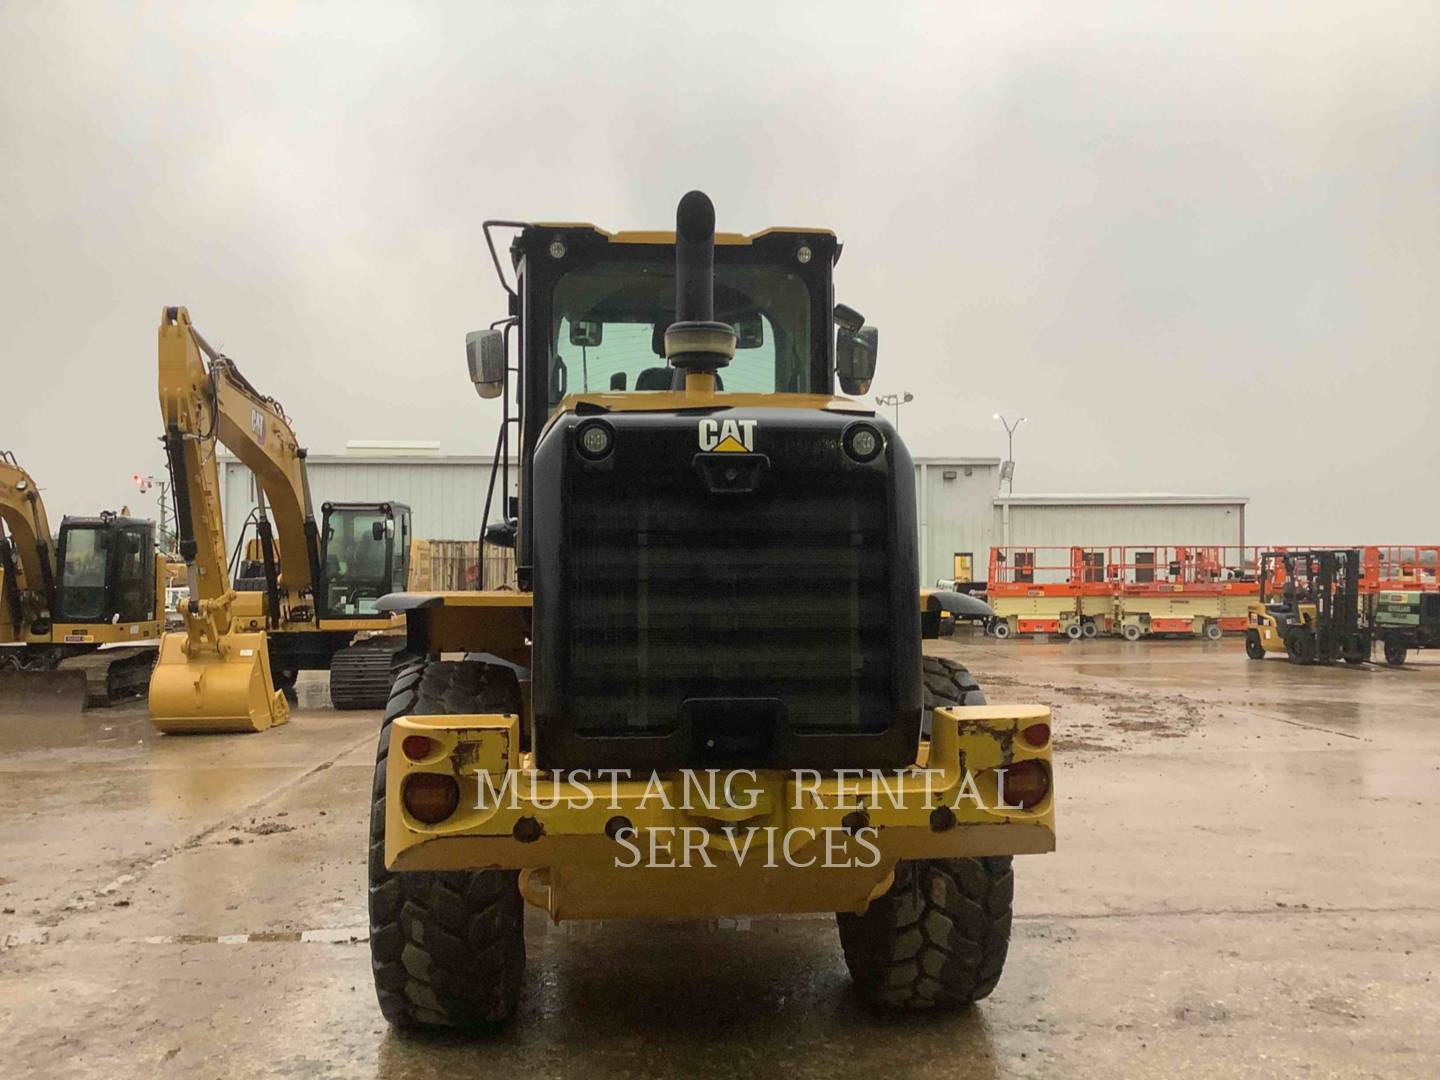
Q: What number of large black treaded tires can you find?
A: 2